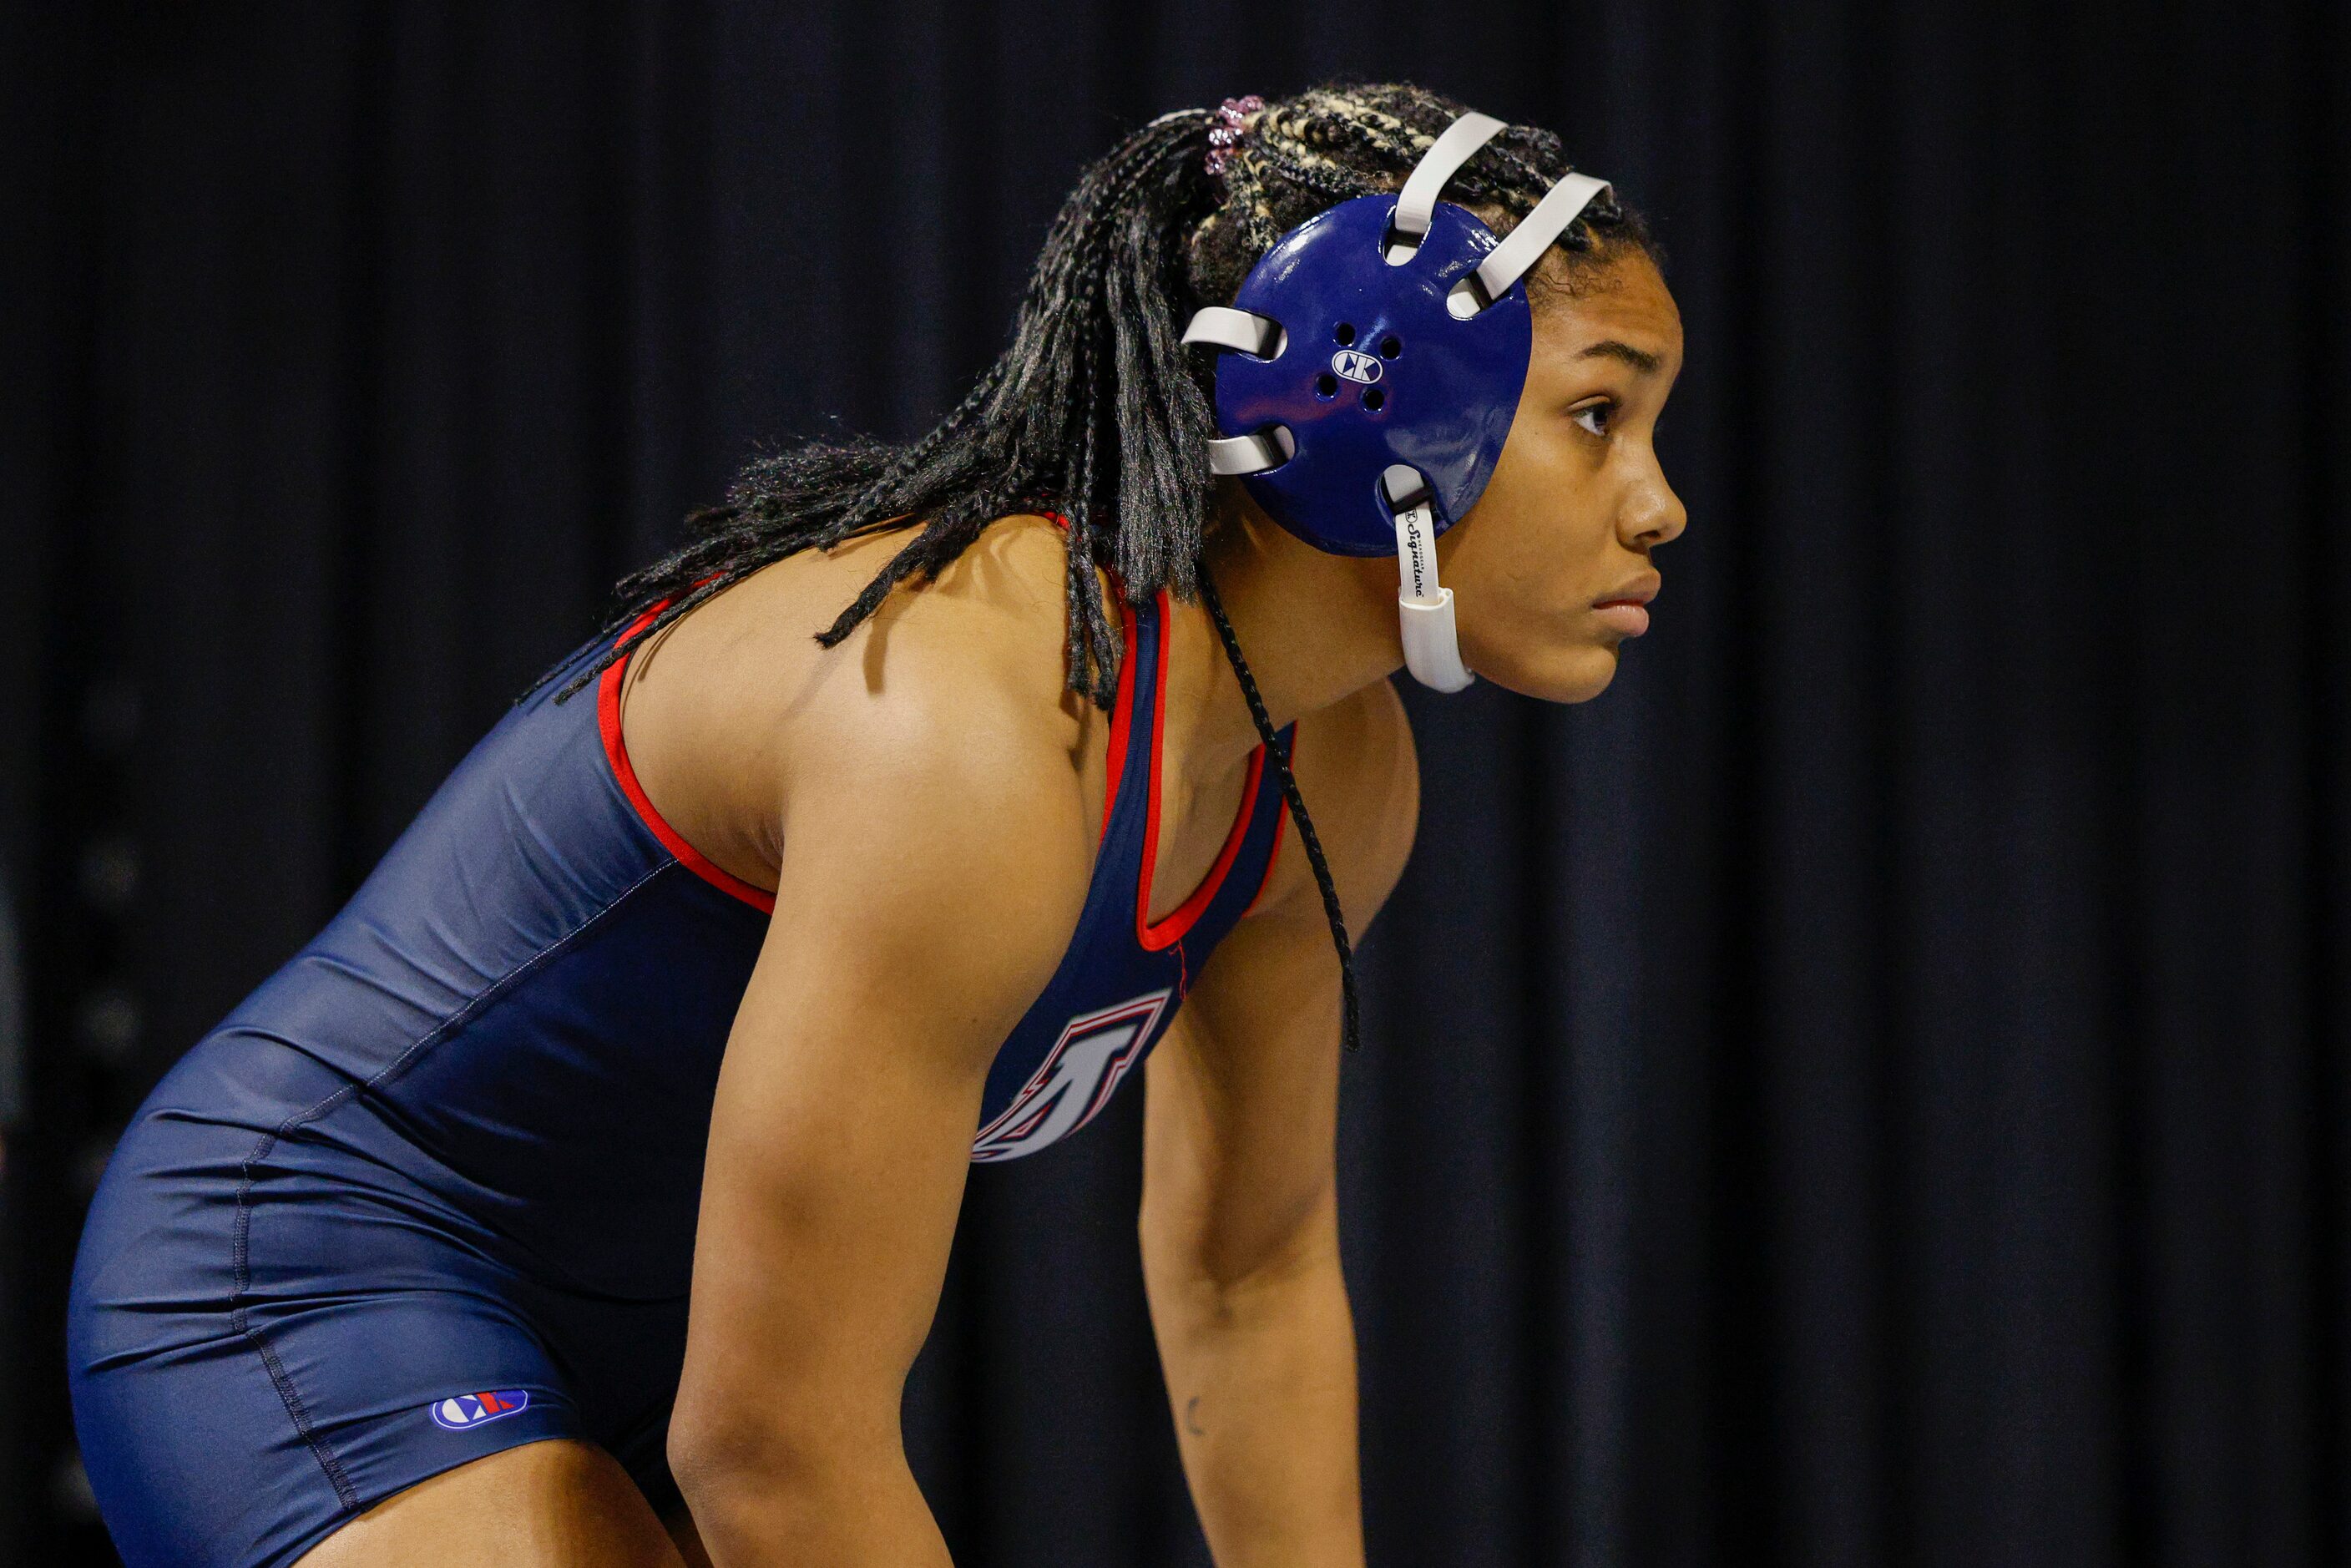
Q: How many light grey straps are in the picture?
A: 5